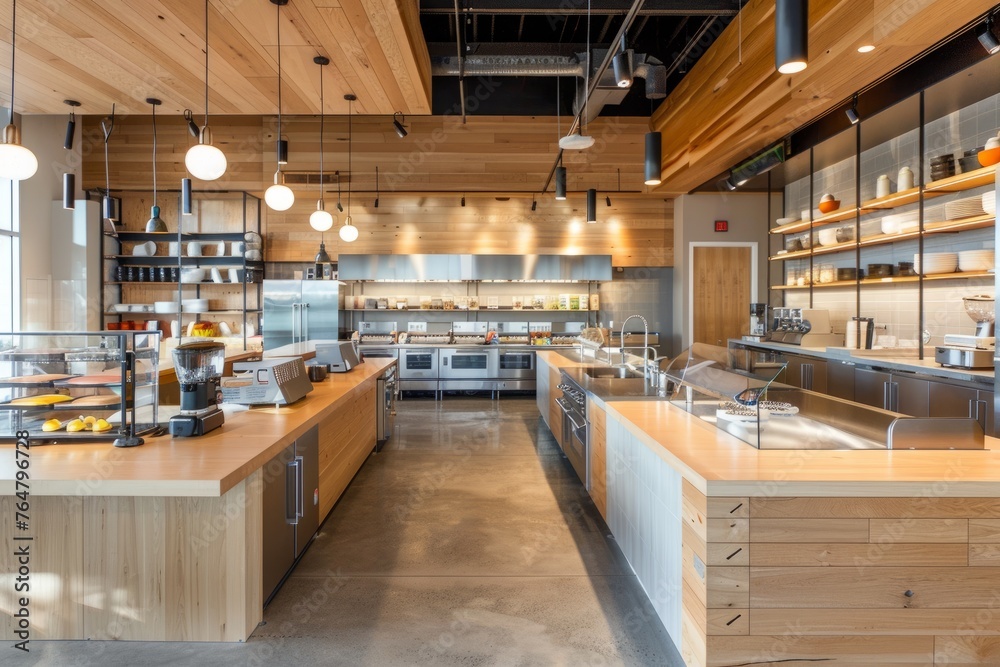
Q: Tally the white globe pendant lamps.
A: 5